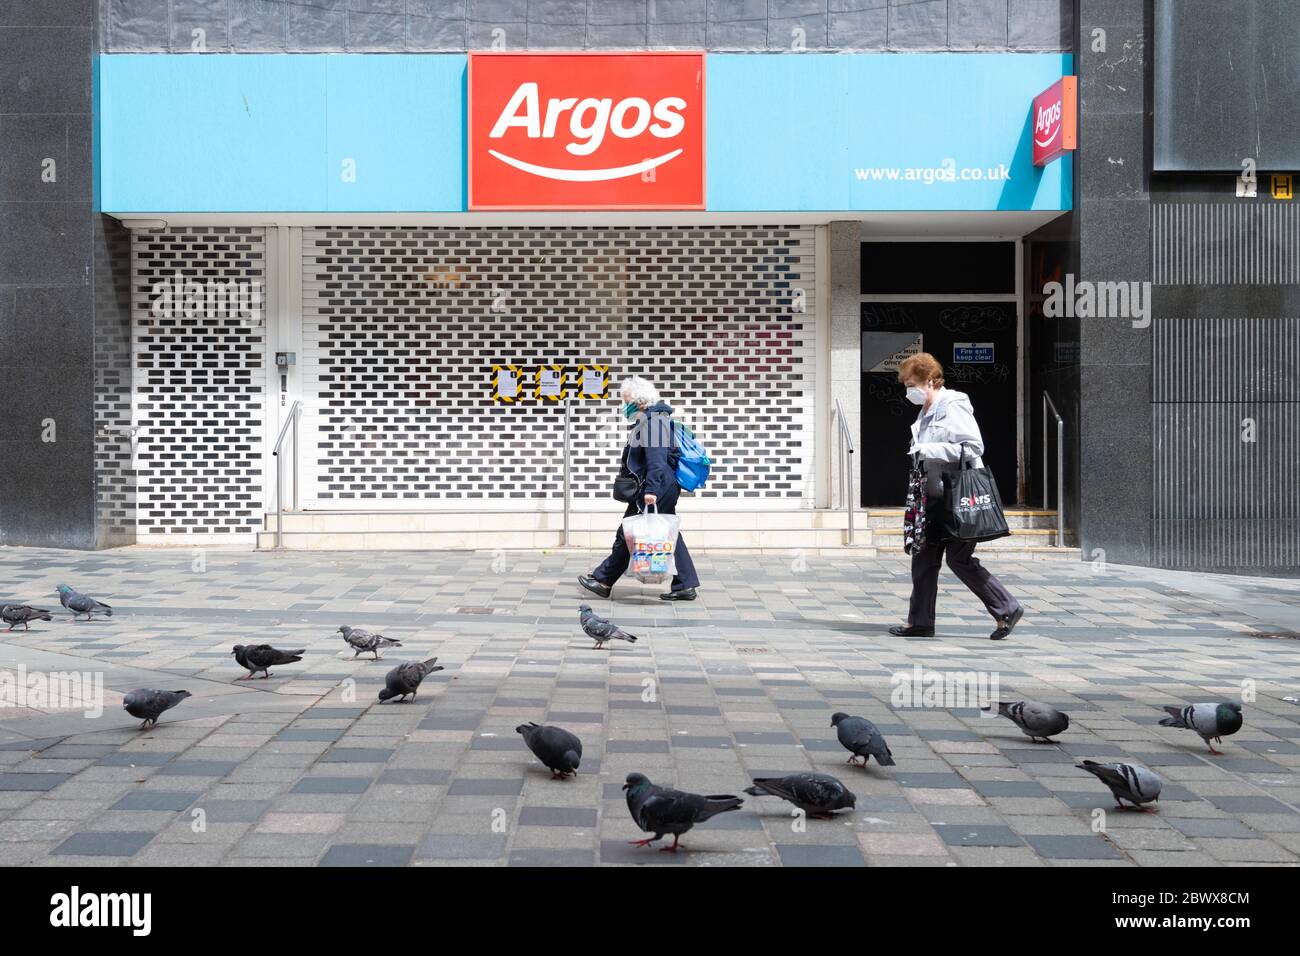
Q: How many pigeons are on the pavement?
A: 14